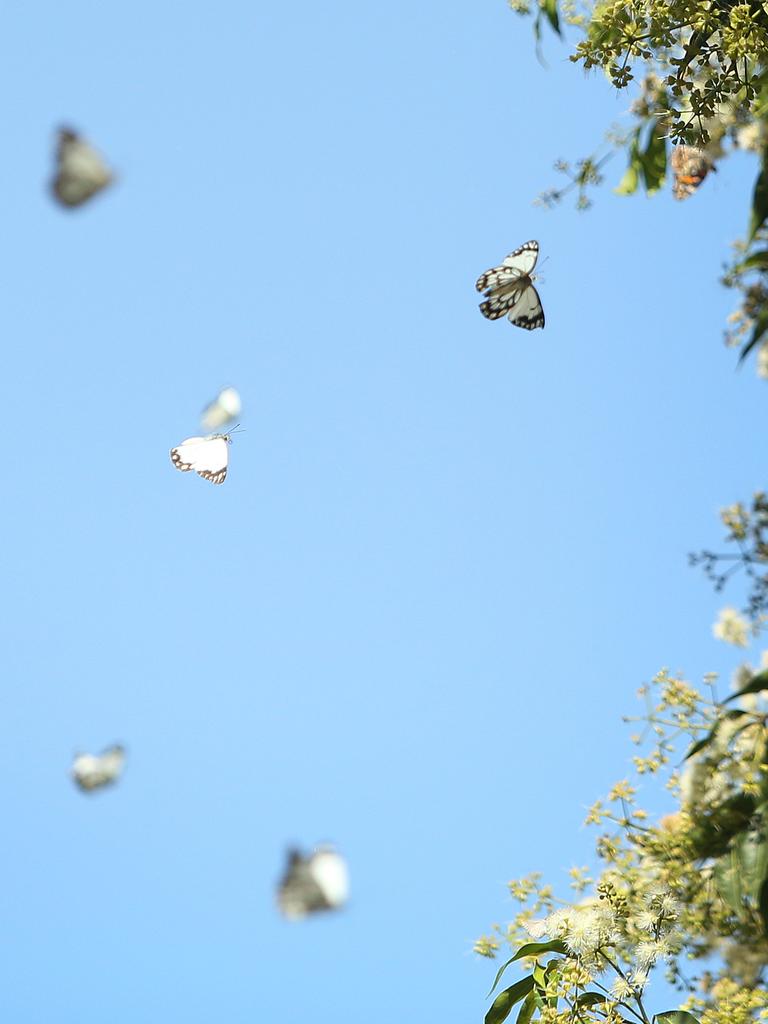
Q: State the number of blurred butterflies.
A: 4